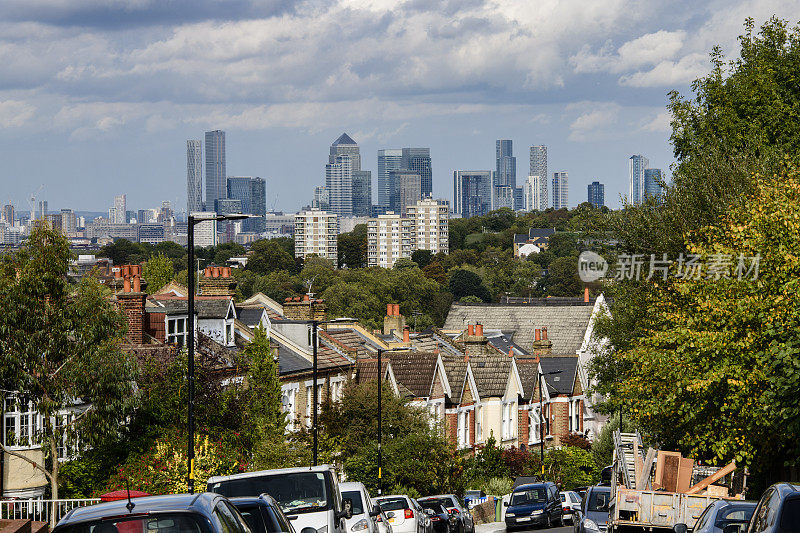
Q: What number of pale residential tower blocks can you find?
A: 3